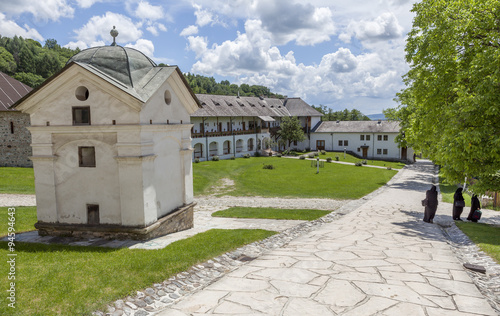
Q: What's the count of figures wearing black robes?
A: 3